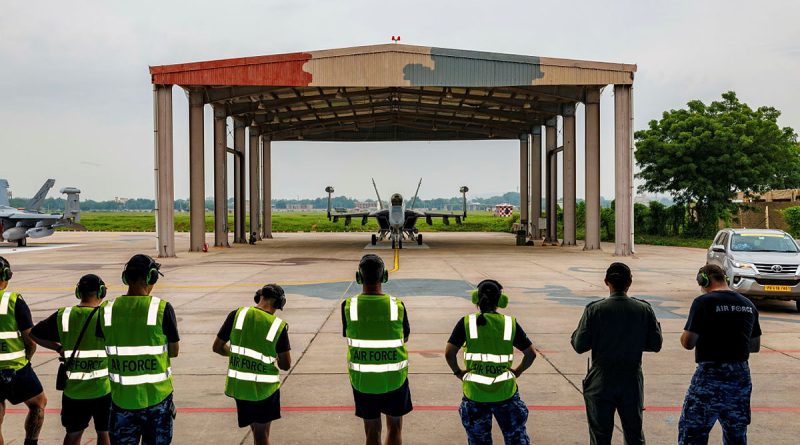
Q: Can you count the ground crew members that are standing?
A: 8